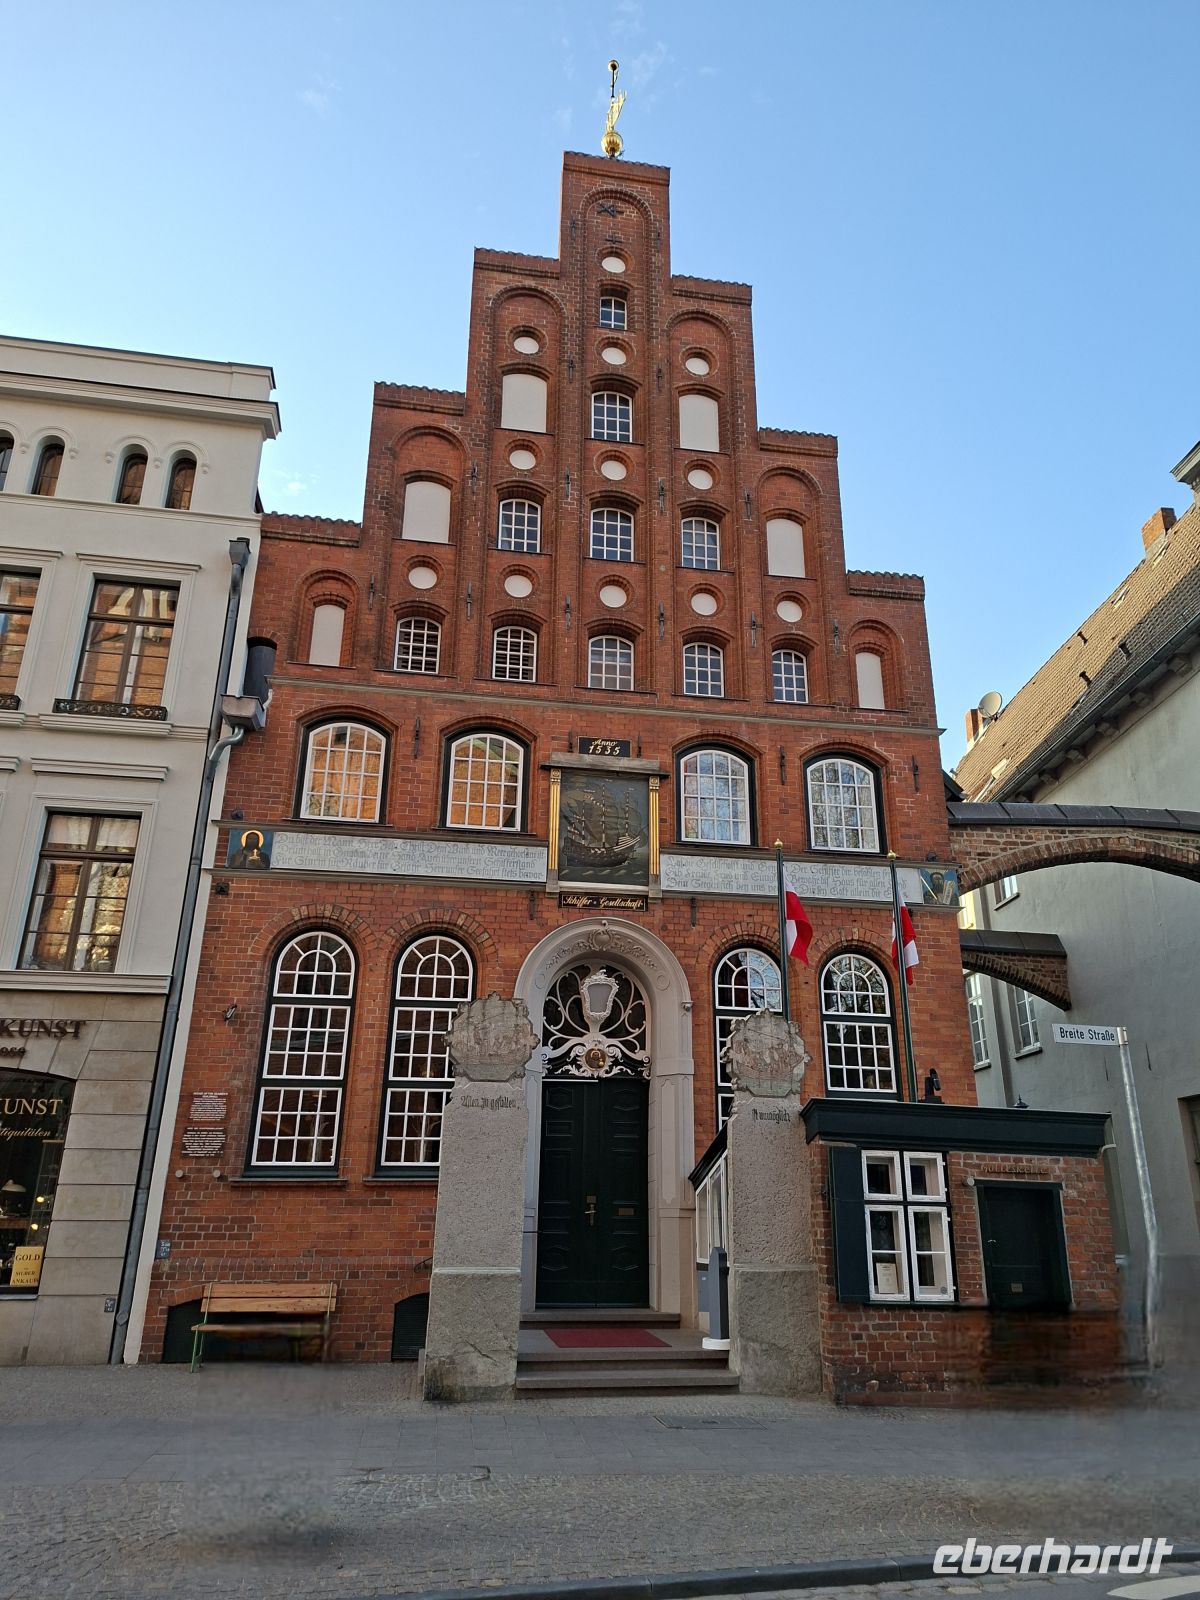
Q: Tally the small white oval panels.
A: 12